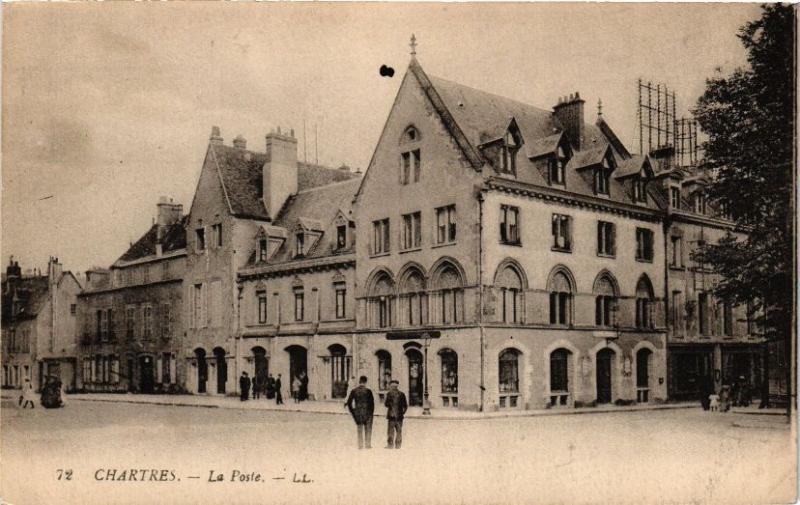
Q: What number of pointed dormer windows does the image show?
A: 7